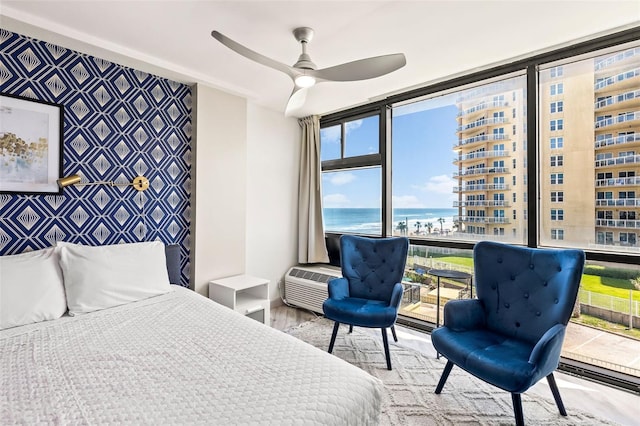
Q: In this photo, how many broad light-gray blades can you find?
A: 3